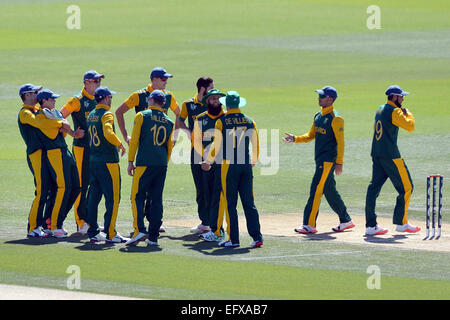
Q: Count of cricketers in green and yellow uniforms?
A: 11